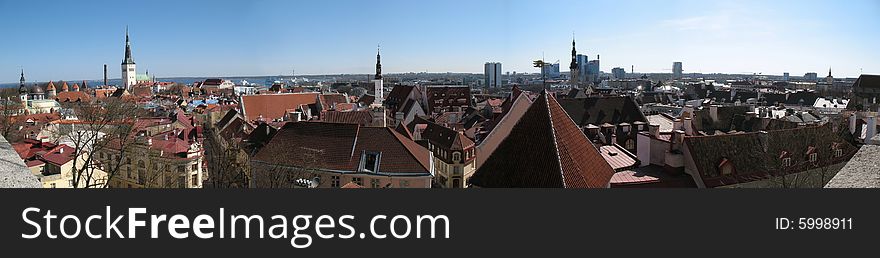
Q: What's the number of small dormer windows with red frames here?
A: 4